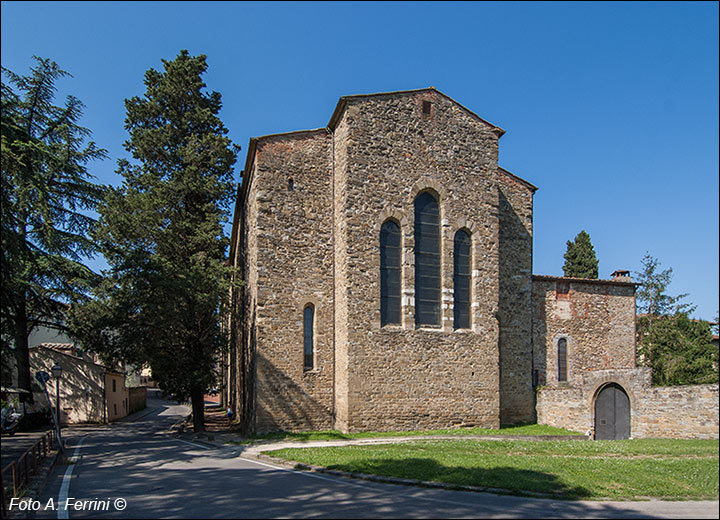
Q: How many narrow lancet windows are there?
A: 5